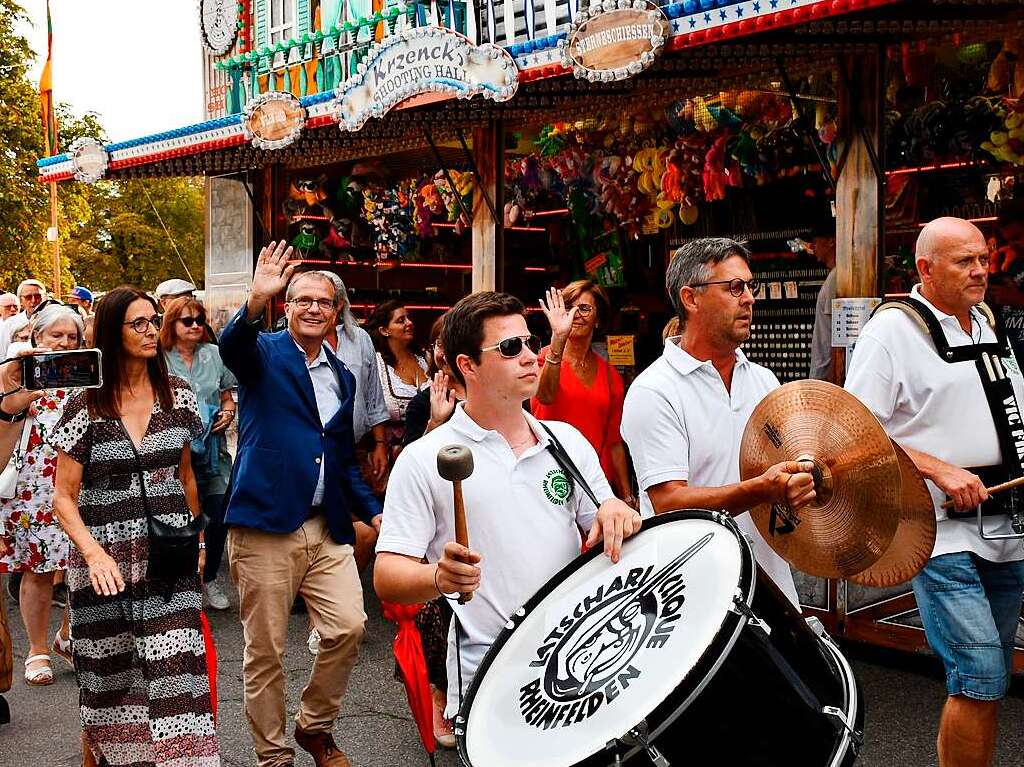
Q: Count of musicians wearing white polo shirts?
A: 3